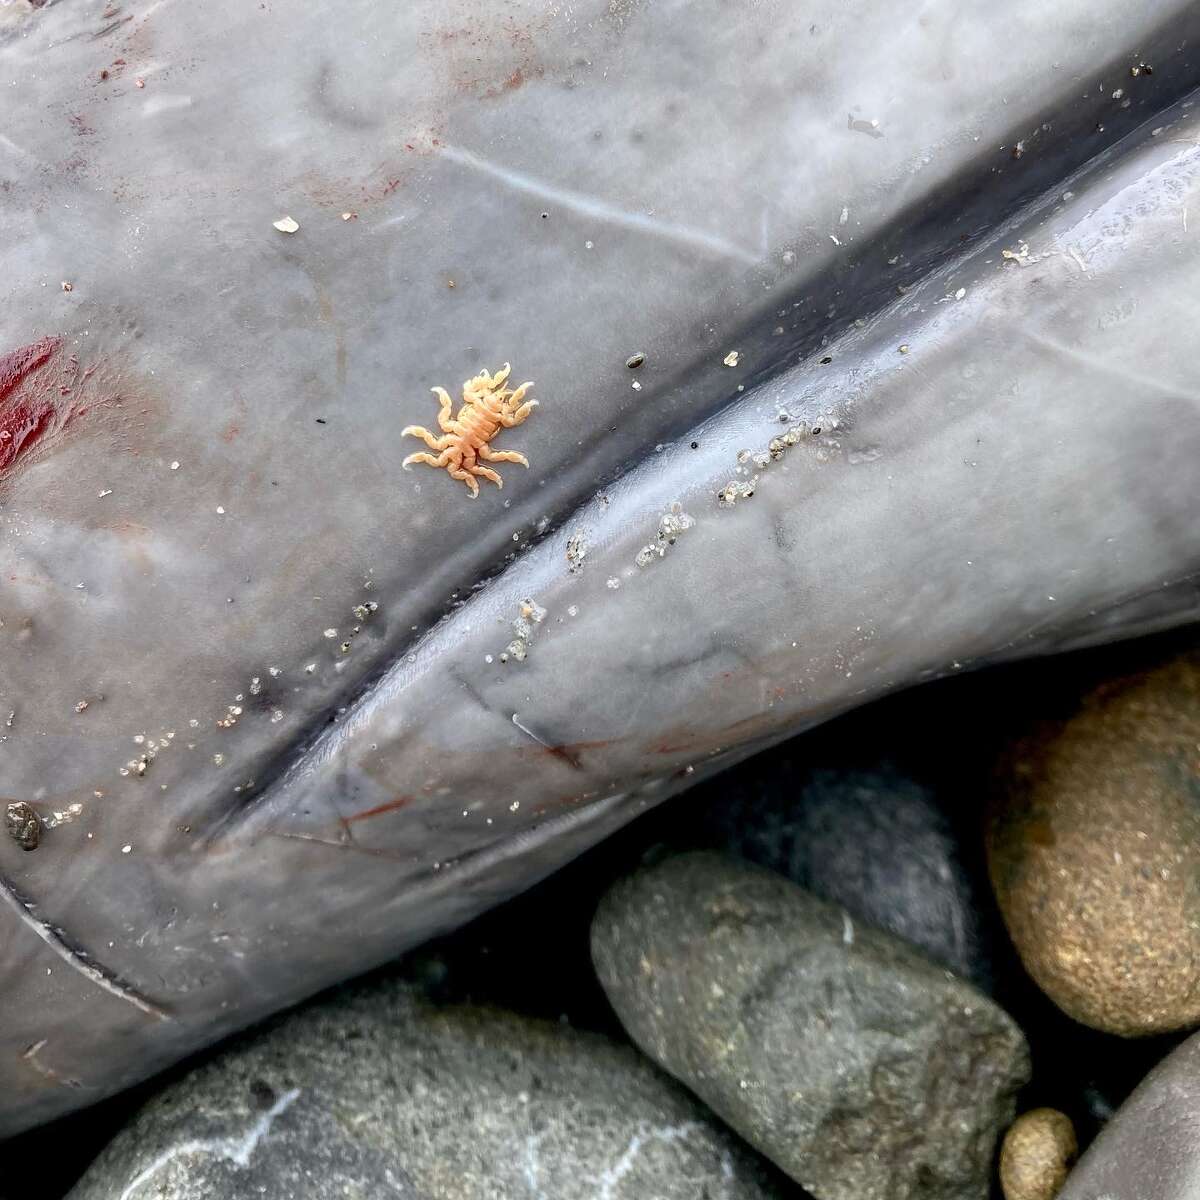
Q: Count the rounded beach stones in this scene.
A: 6